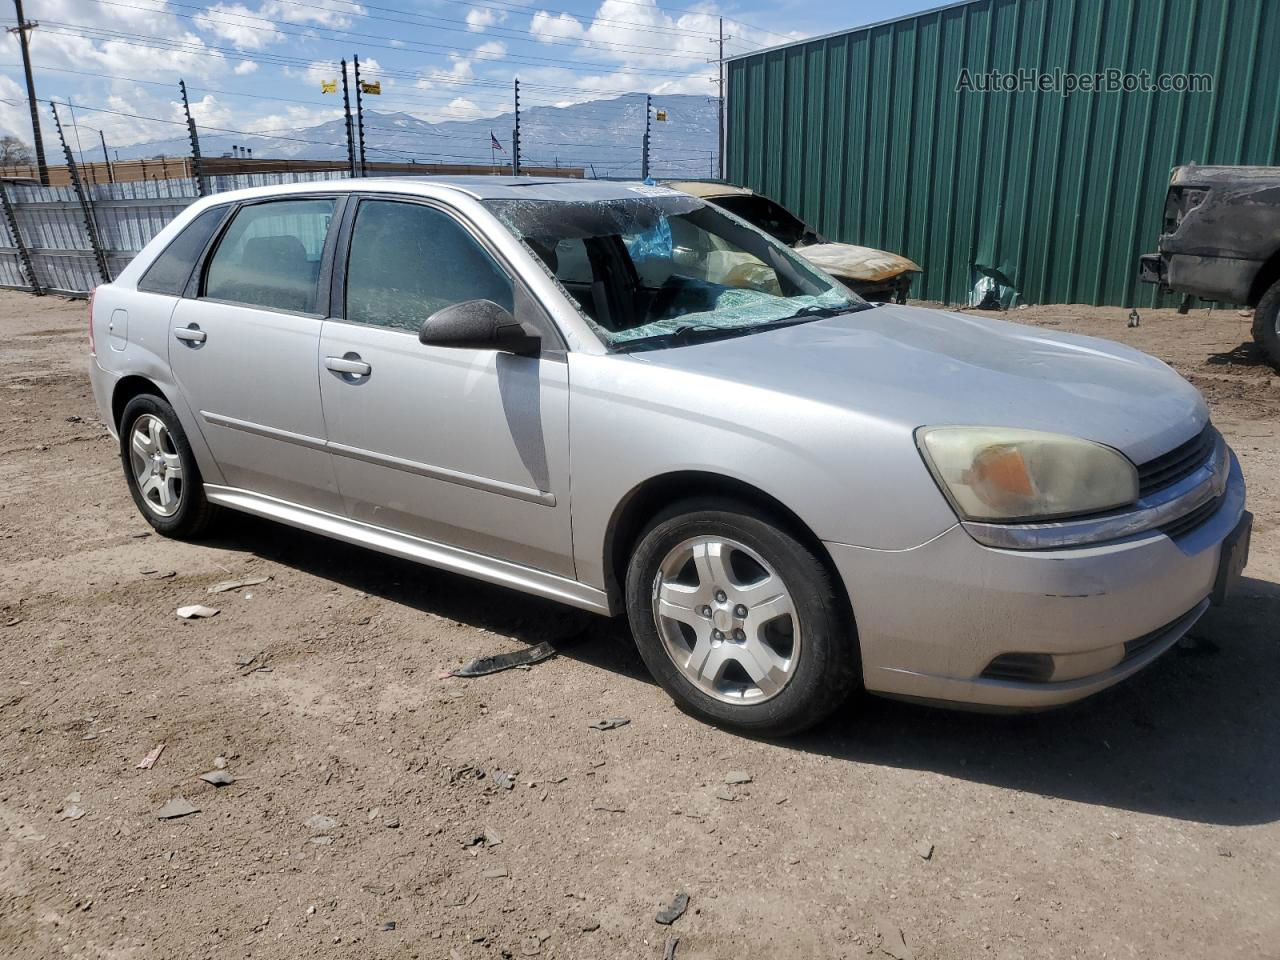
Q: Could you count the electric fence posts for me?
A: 7